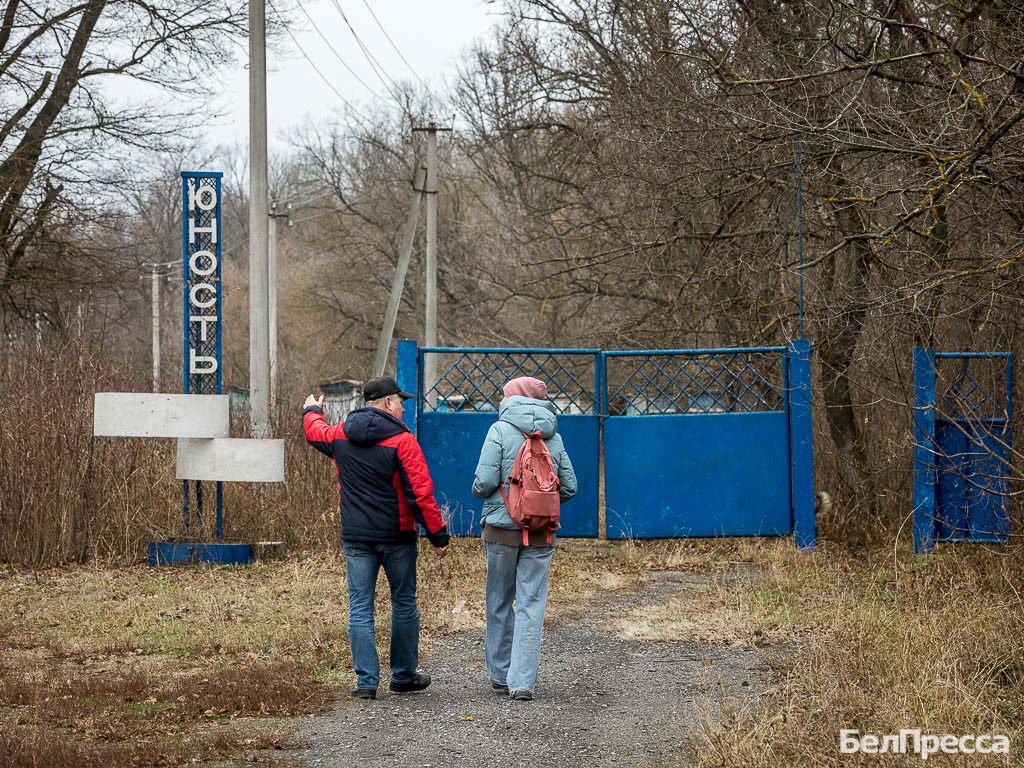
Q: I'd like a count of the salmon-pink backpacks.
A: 1